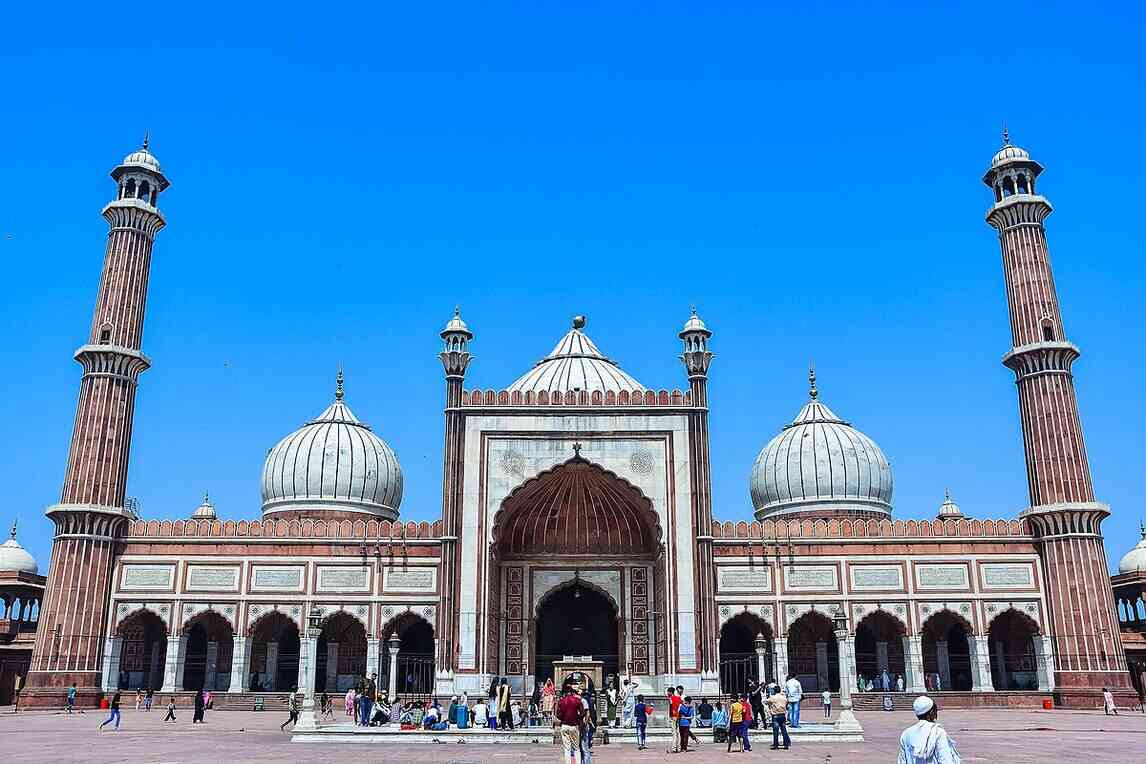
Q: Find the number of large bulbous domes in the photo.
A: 3